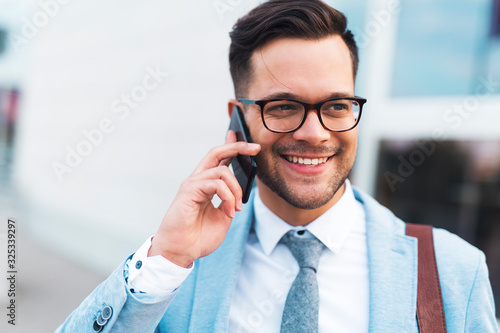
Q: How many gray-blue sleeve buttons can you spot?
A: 3